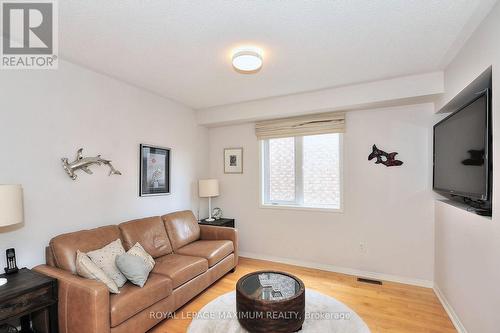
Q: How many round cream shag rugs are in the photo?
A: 1